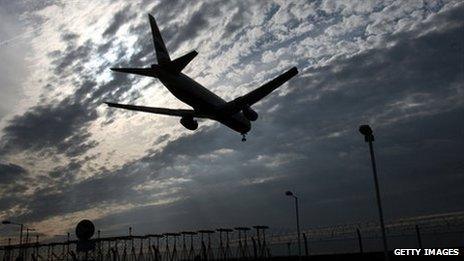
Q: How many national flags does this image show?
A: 0